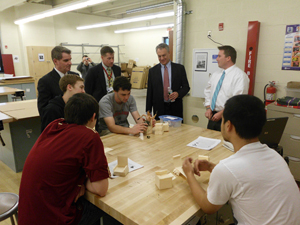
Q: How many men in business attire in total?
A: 4